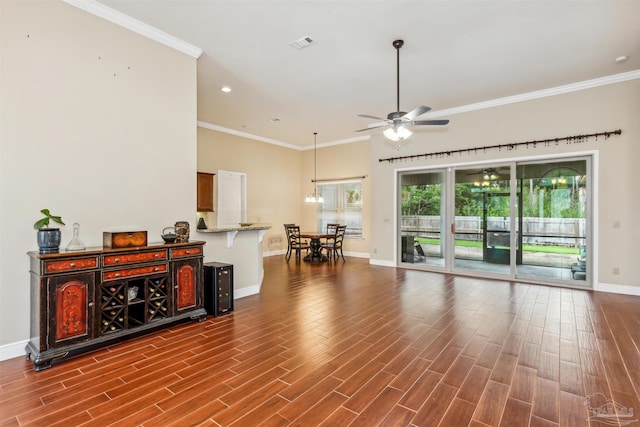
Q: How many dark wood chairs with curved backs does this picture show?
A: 4